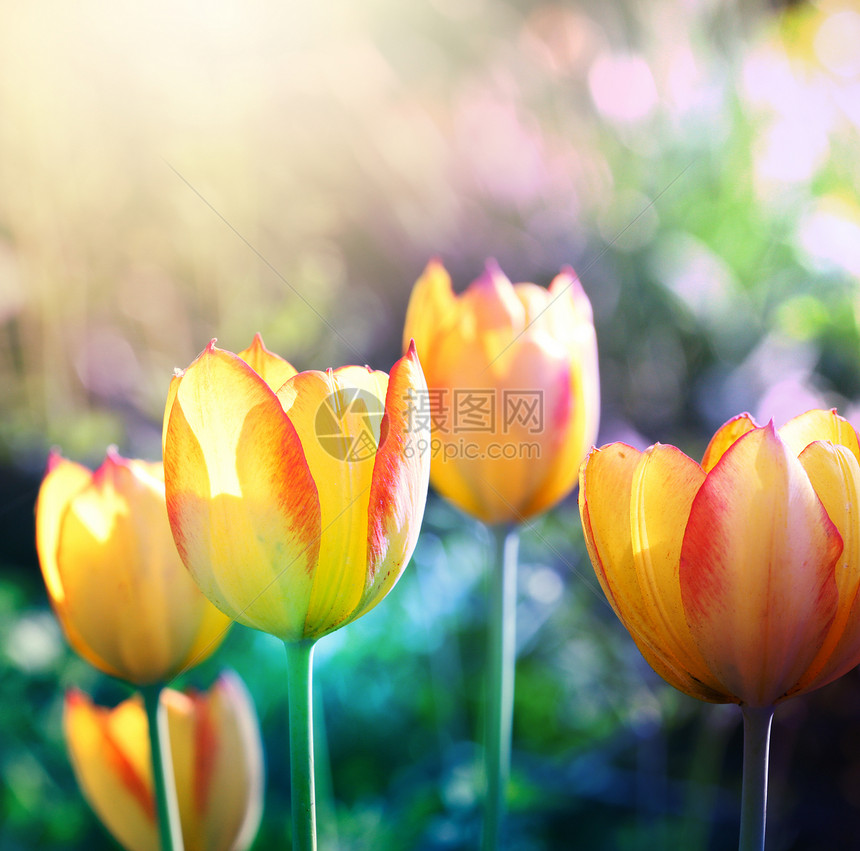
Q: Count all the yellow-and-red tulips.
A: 5